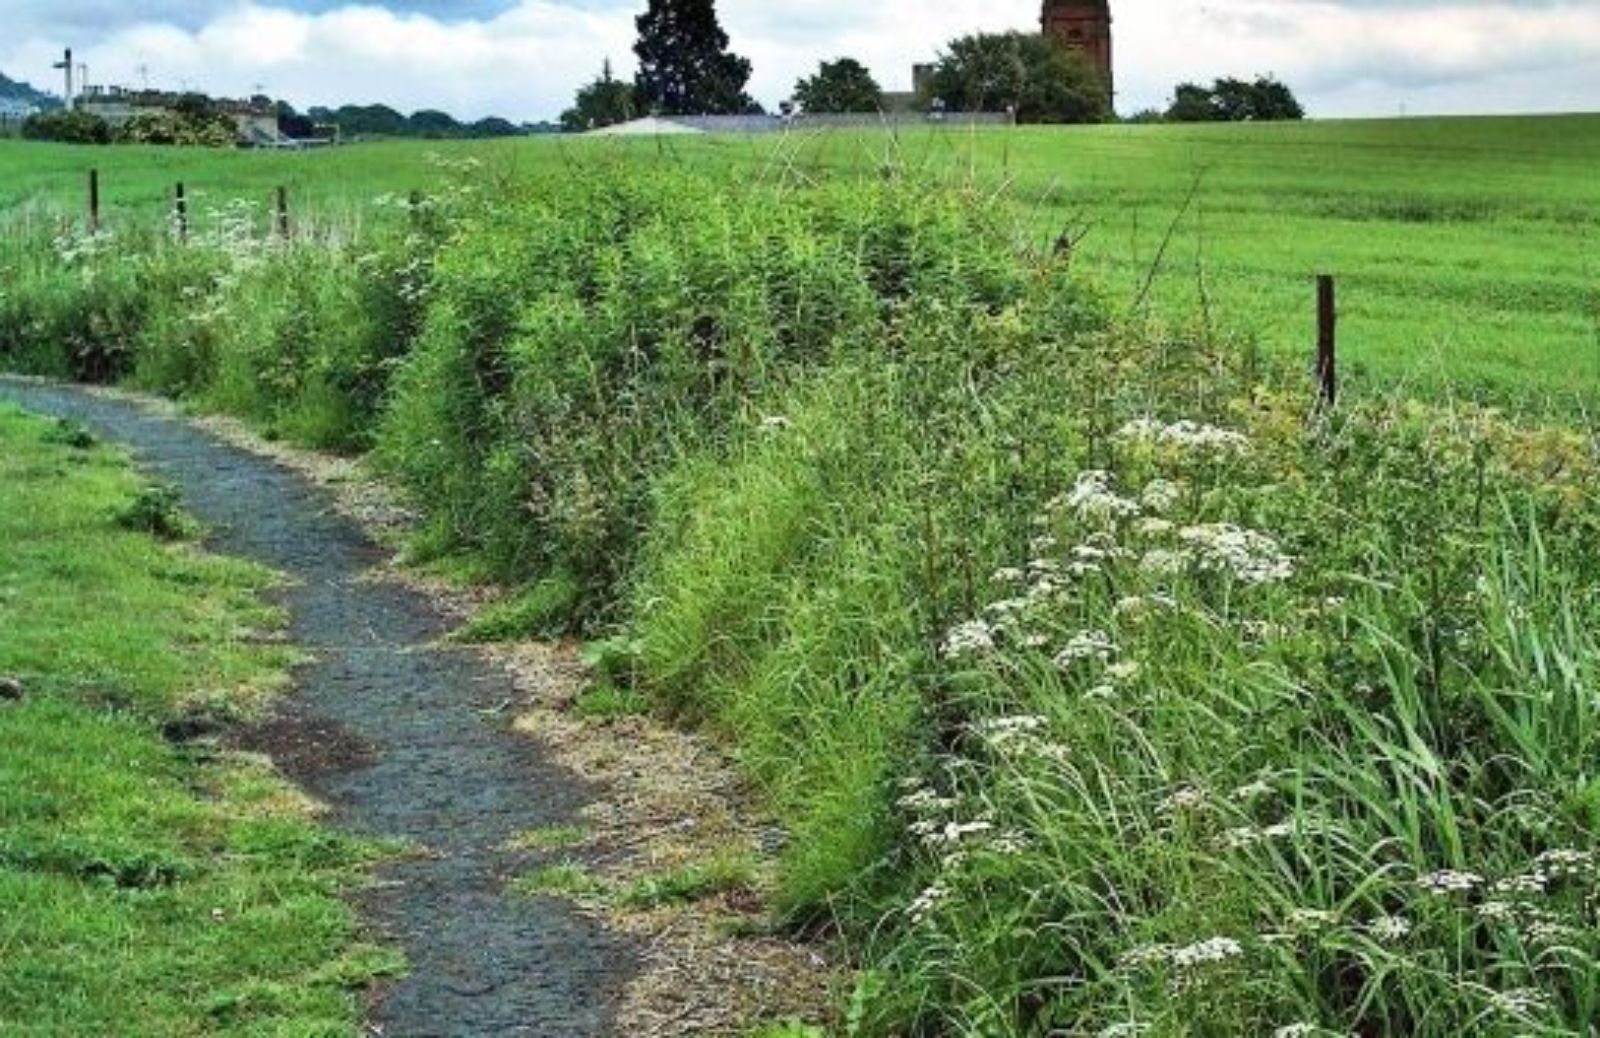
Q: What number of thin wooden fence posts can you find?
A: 5